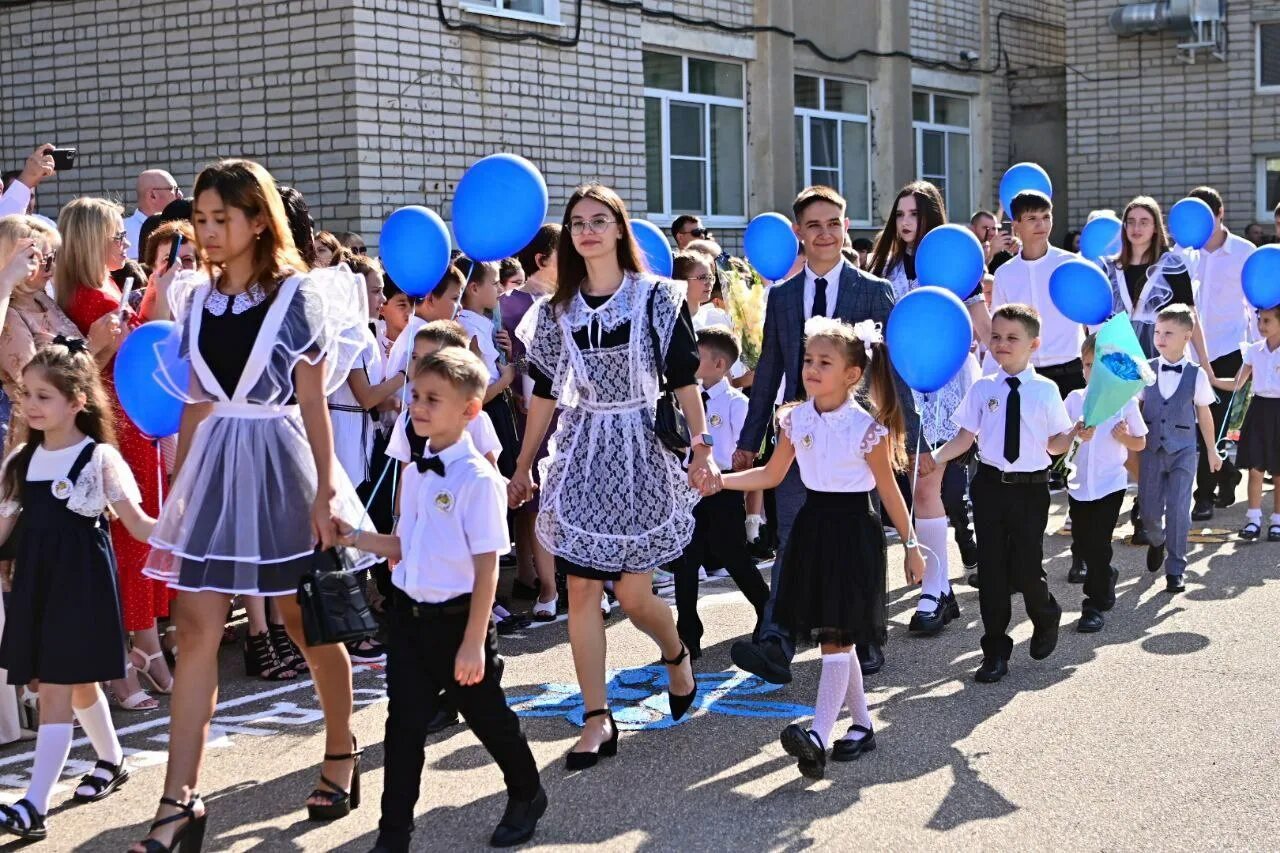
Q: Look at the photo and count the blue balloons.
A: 12